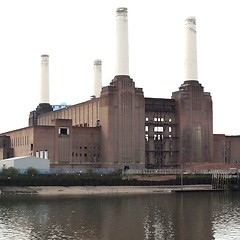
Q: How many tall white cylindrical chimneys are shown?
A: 4